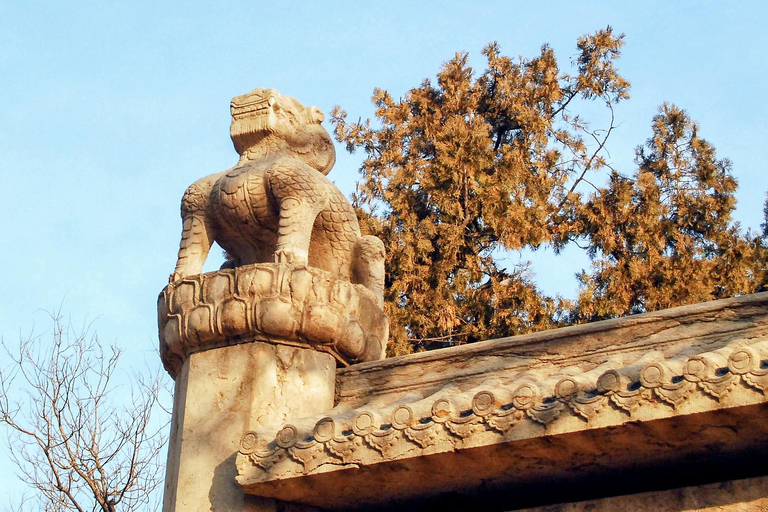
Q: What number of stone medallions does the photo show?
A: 13